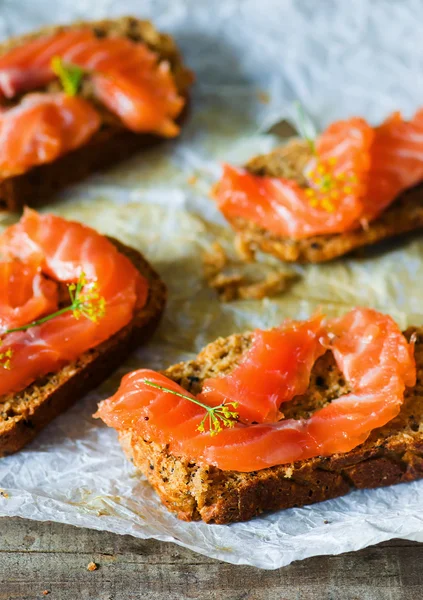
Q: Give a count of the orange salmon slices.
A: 4